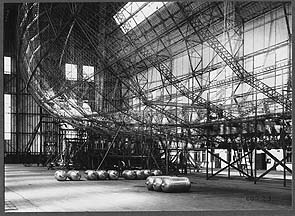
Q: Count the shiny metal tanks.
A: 12